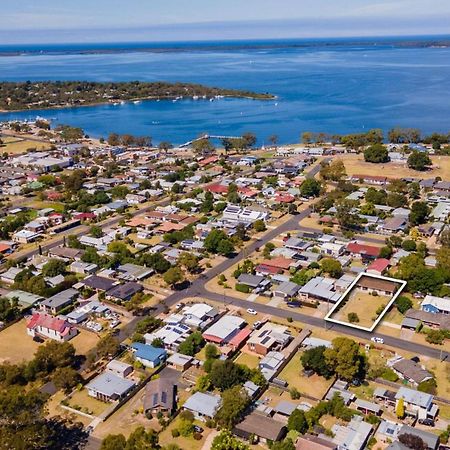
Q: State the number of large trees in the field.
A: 2